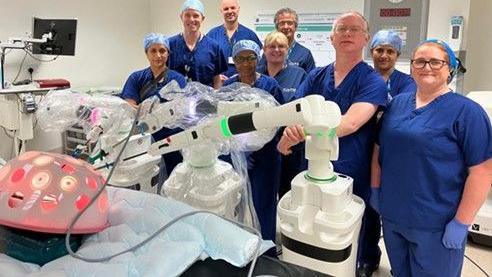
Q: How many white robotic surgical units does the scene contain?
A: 3